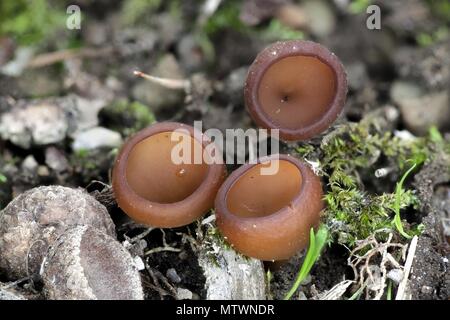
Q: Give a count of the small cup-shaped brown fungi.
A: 3